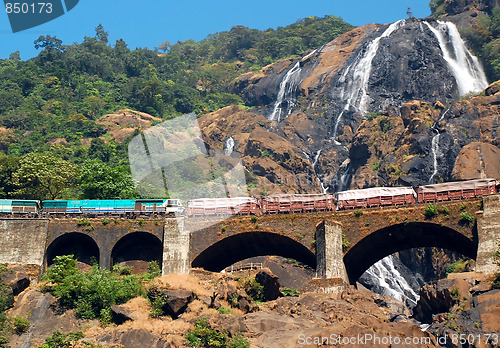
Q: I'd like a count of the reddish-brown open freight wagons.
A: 4